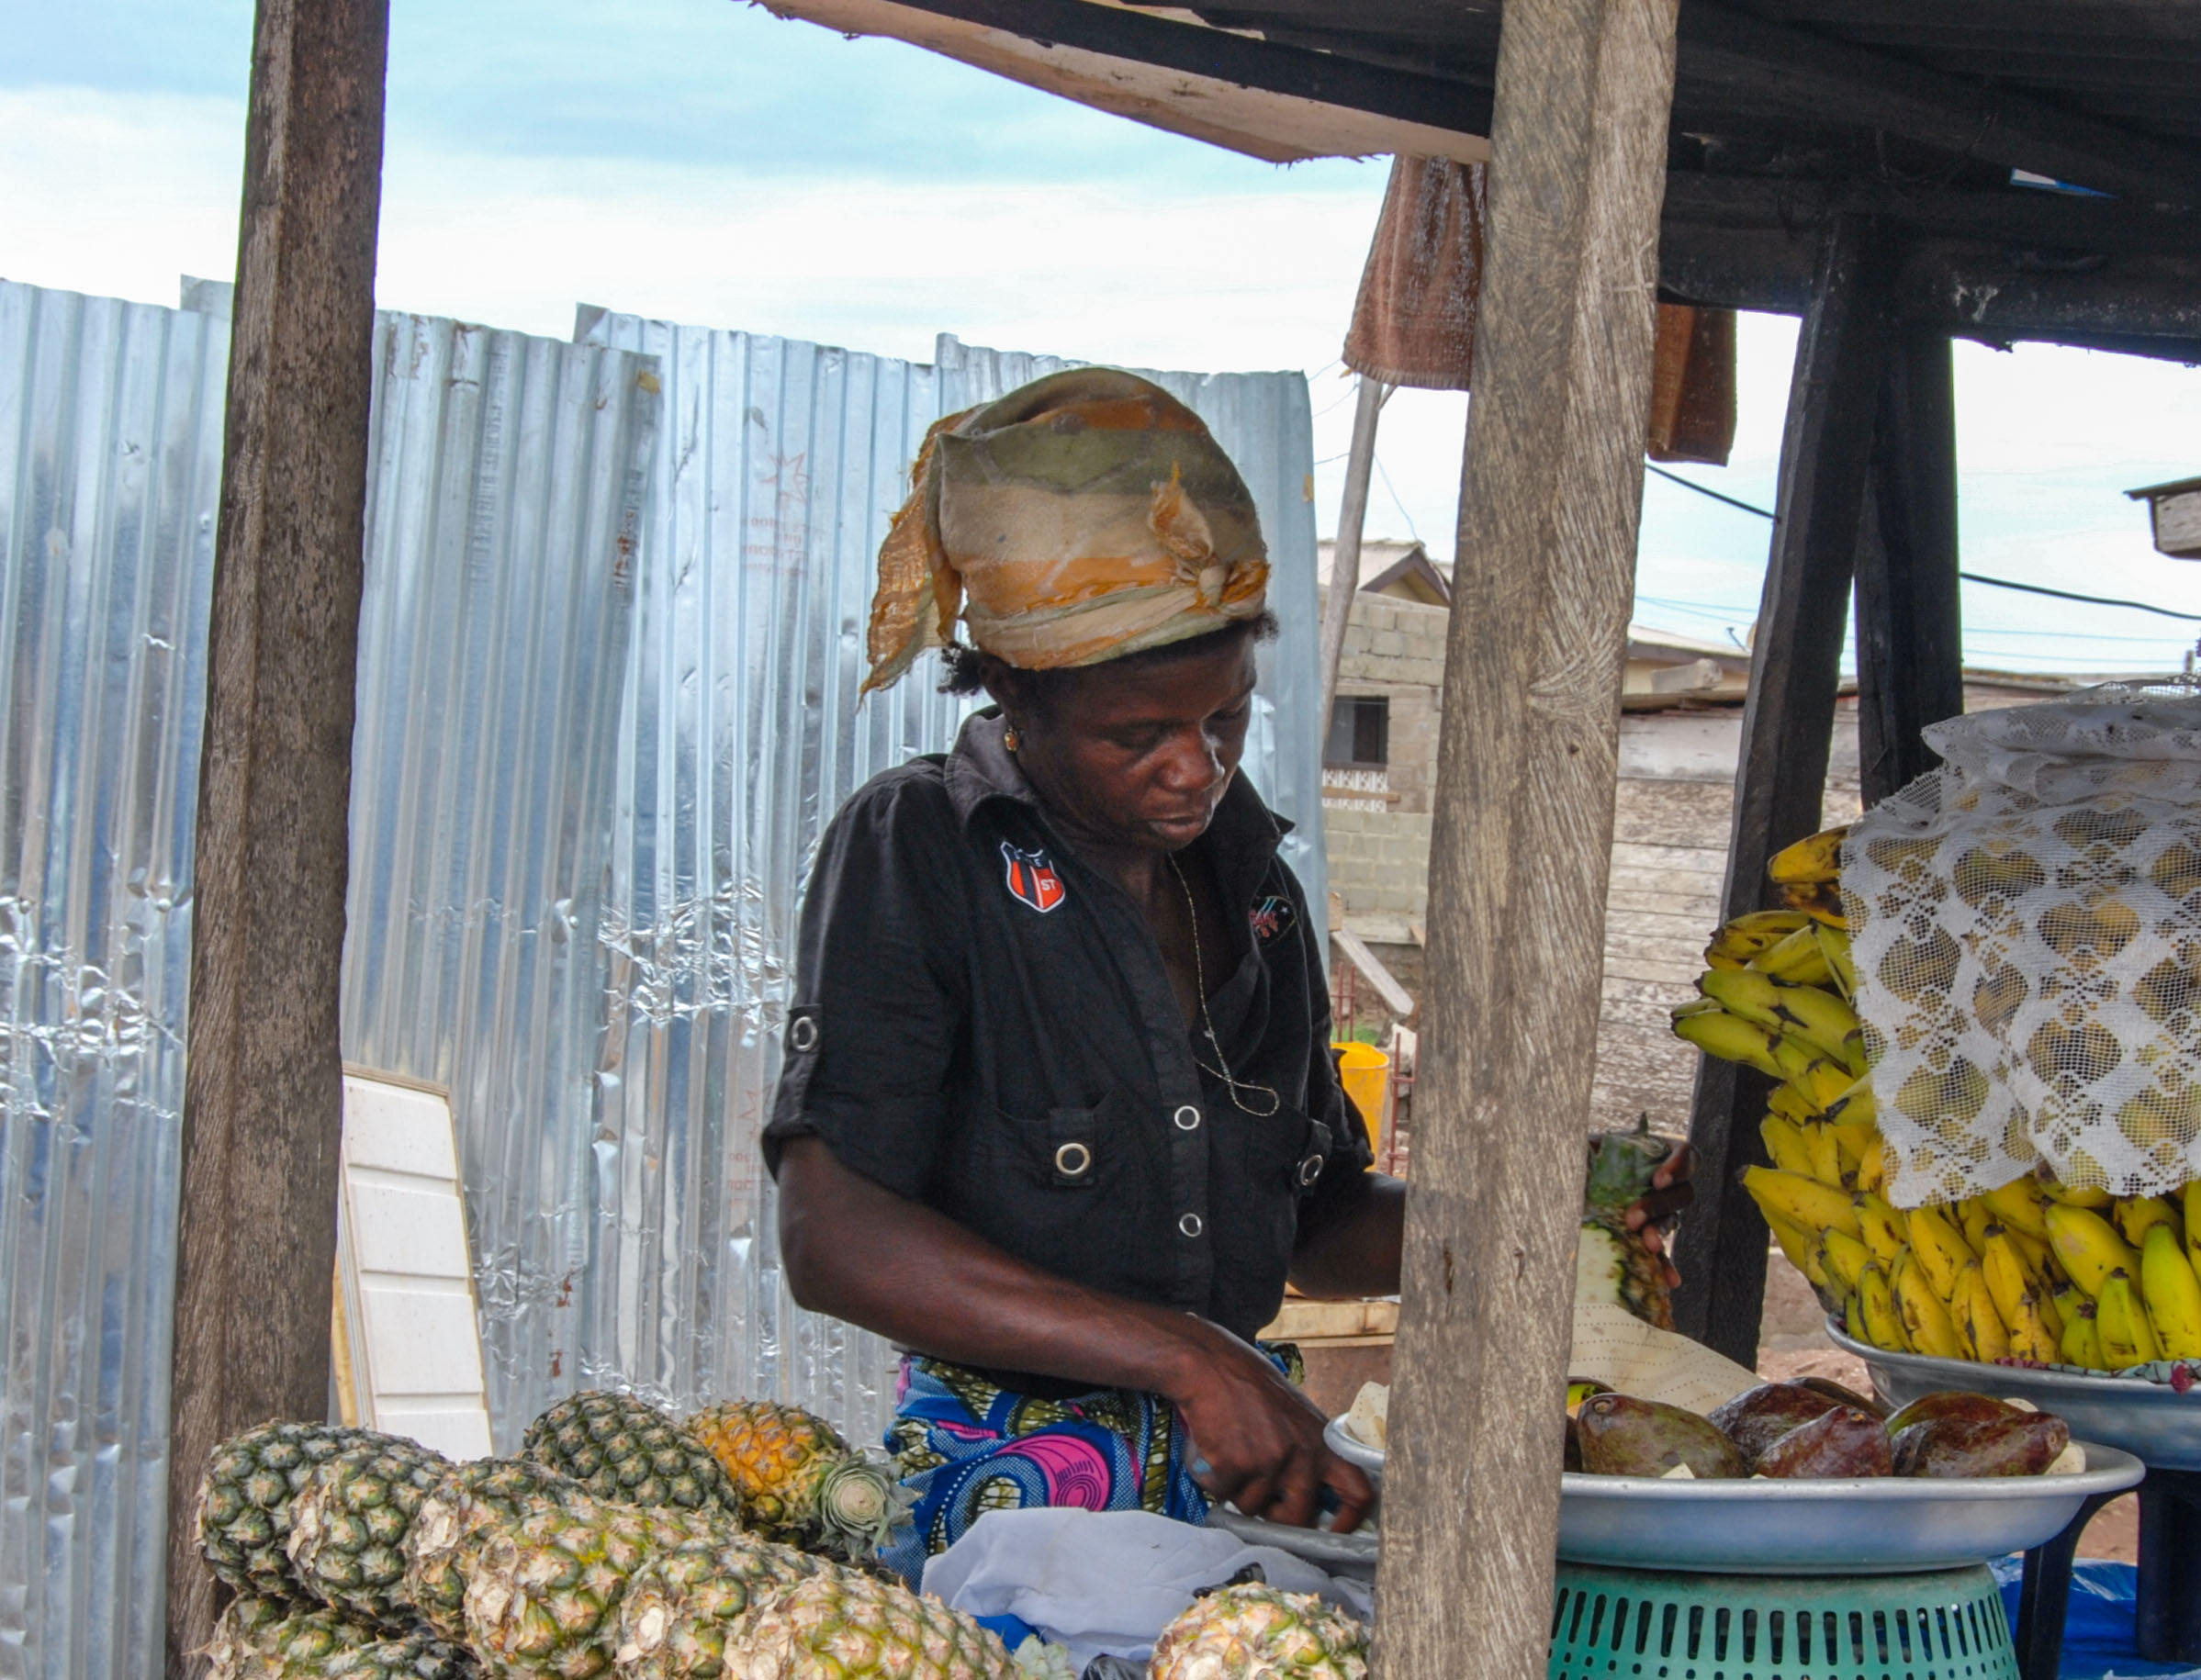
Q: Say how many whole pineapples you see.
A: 11